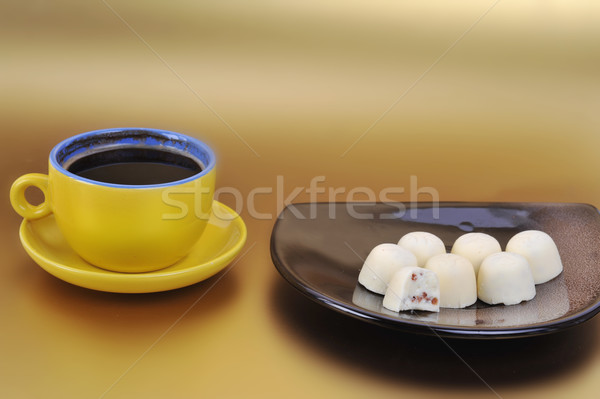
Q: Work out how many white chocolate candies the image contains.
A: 7